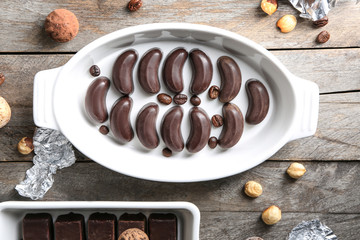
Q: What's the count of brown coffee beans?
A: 13